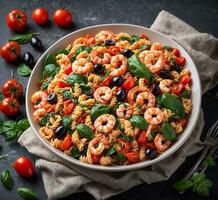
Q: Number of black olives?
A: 12